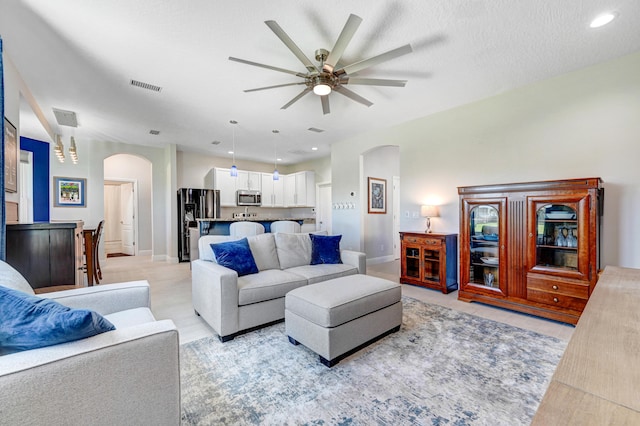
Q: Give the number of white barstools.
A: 2